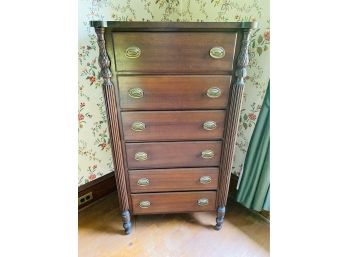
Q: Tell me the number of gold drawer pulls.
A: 12